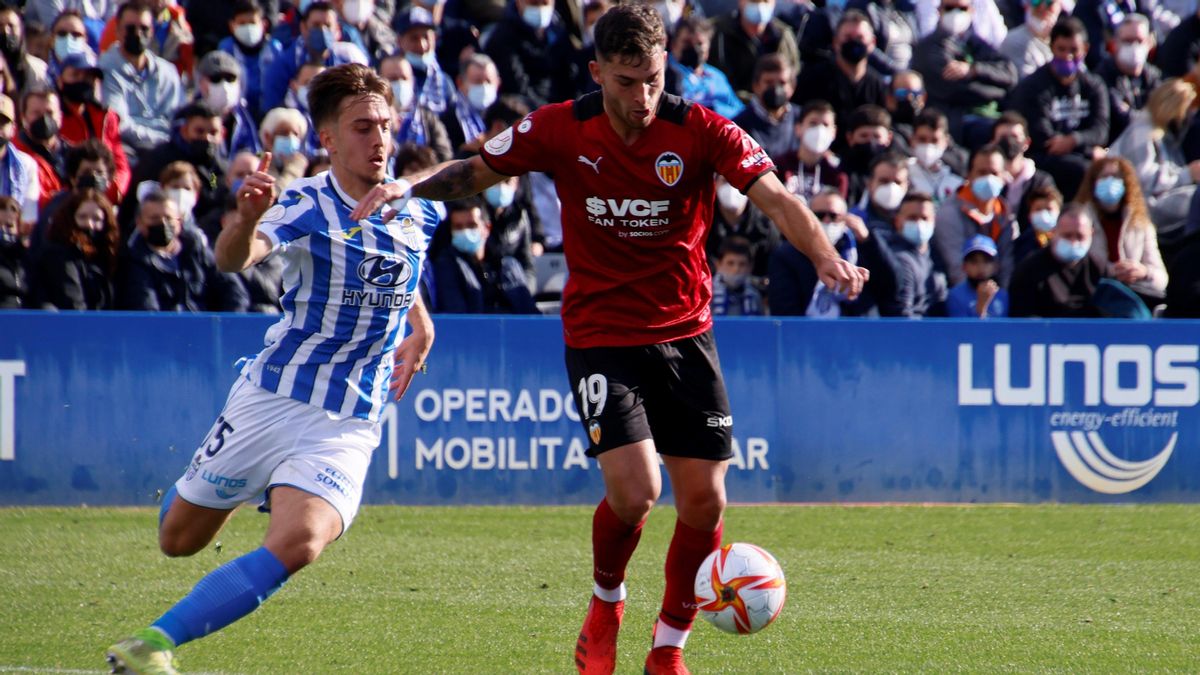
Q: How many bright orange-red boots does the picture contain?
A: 2